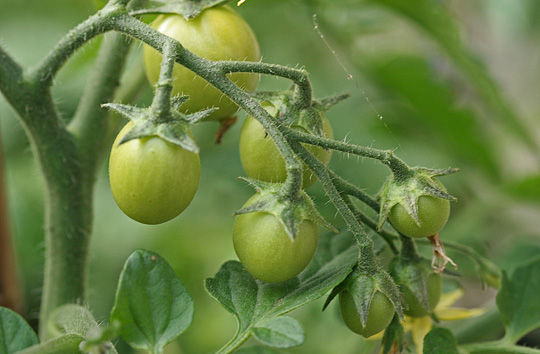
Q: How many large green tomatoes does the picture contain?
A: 4